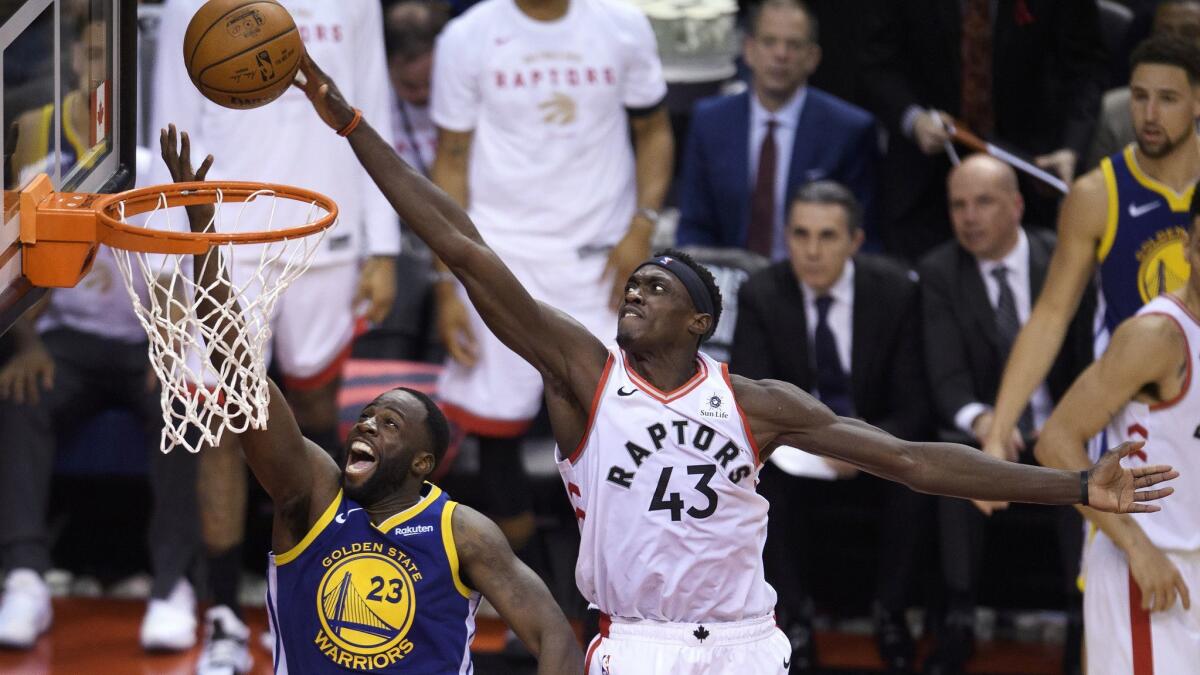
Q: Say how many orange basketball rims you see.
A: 1